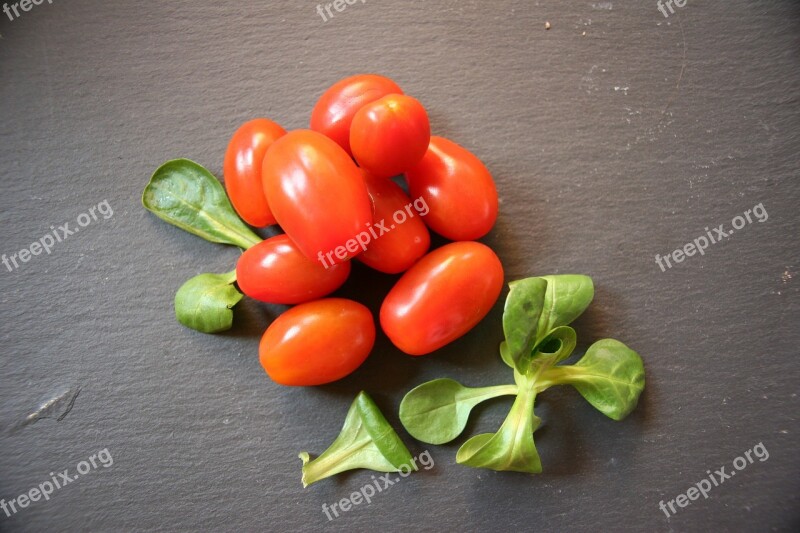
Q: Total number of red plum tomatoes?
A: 9